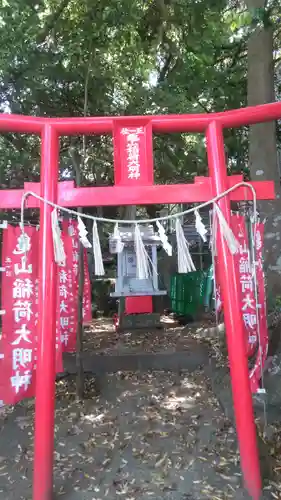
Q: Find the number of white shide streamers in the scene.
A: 4